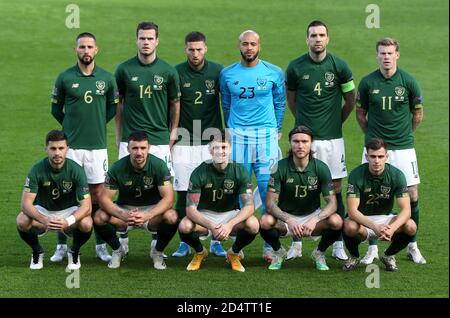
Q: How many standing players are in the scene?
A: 6